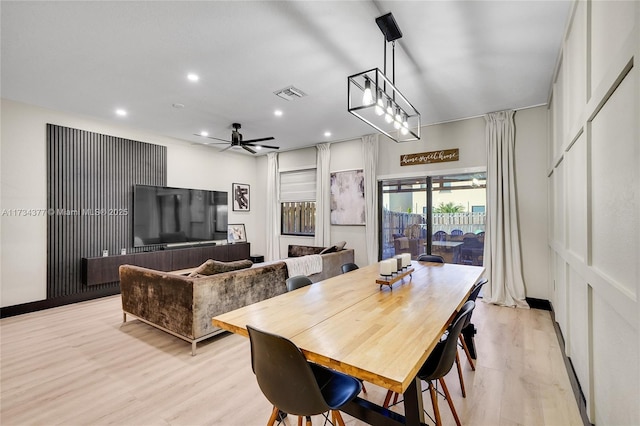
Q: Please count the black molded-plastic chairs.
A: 6